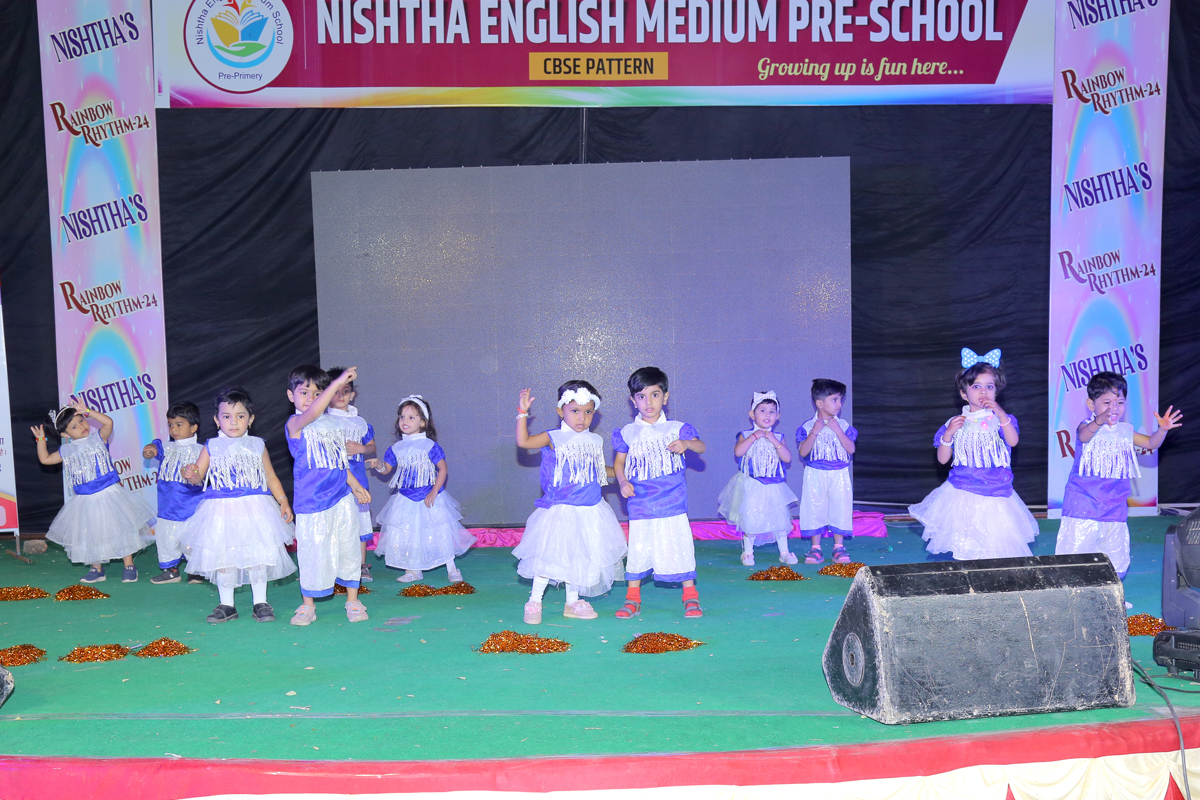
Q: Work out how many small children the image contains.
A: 12